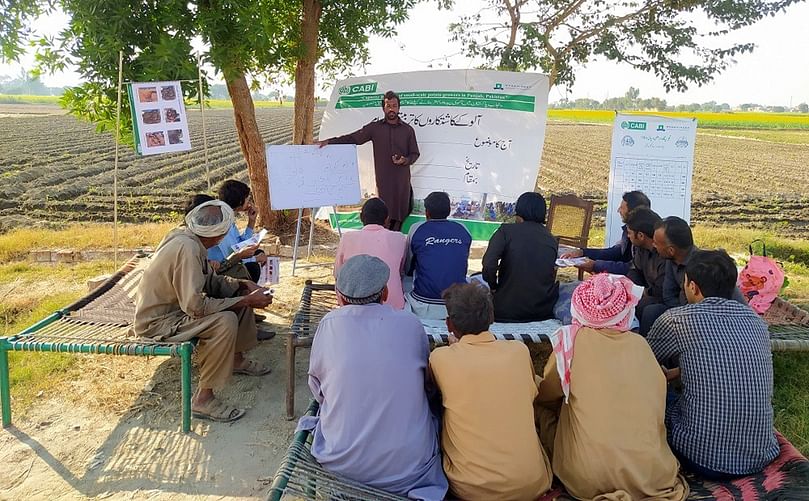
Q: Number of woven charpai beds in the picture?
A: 4